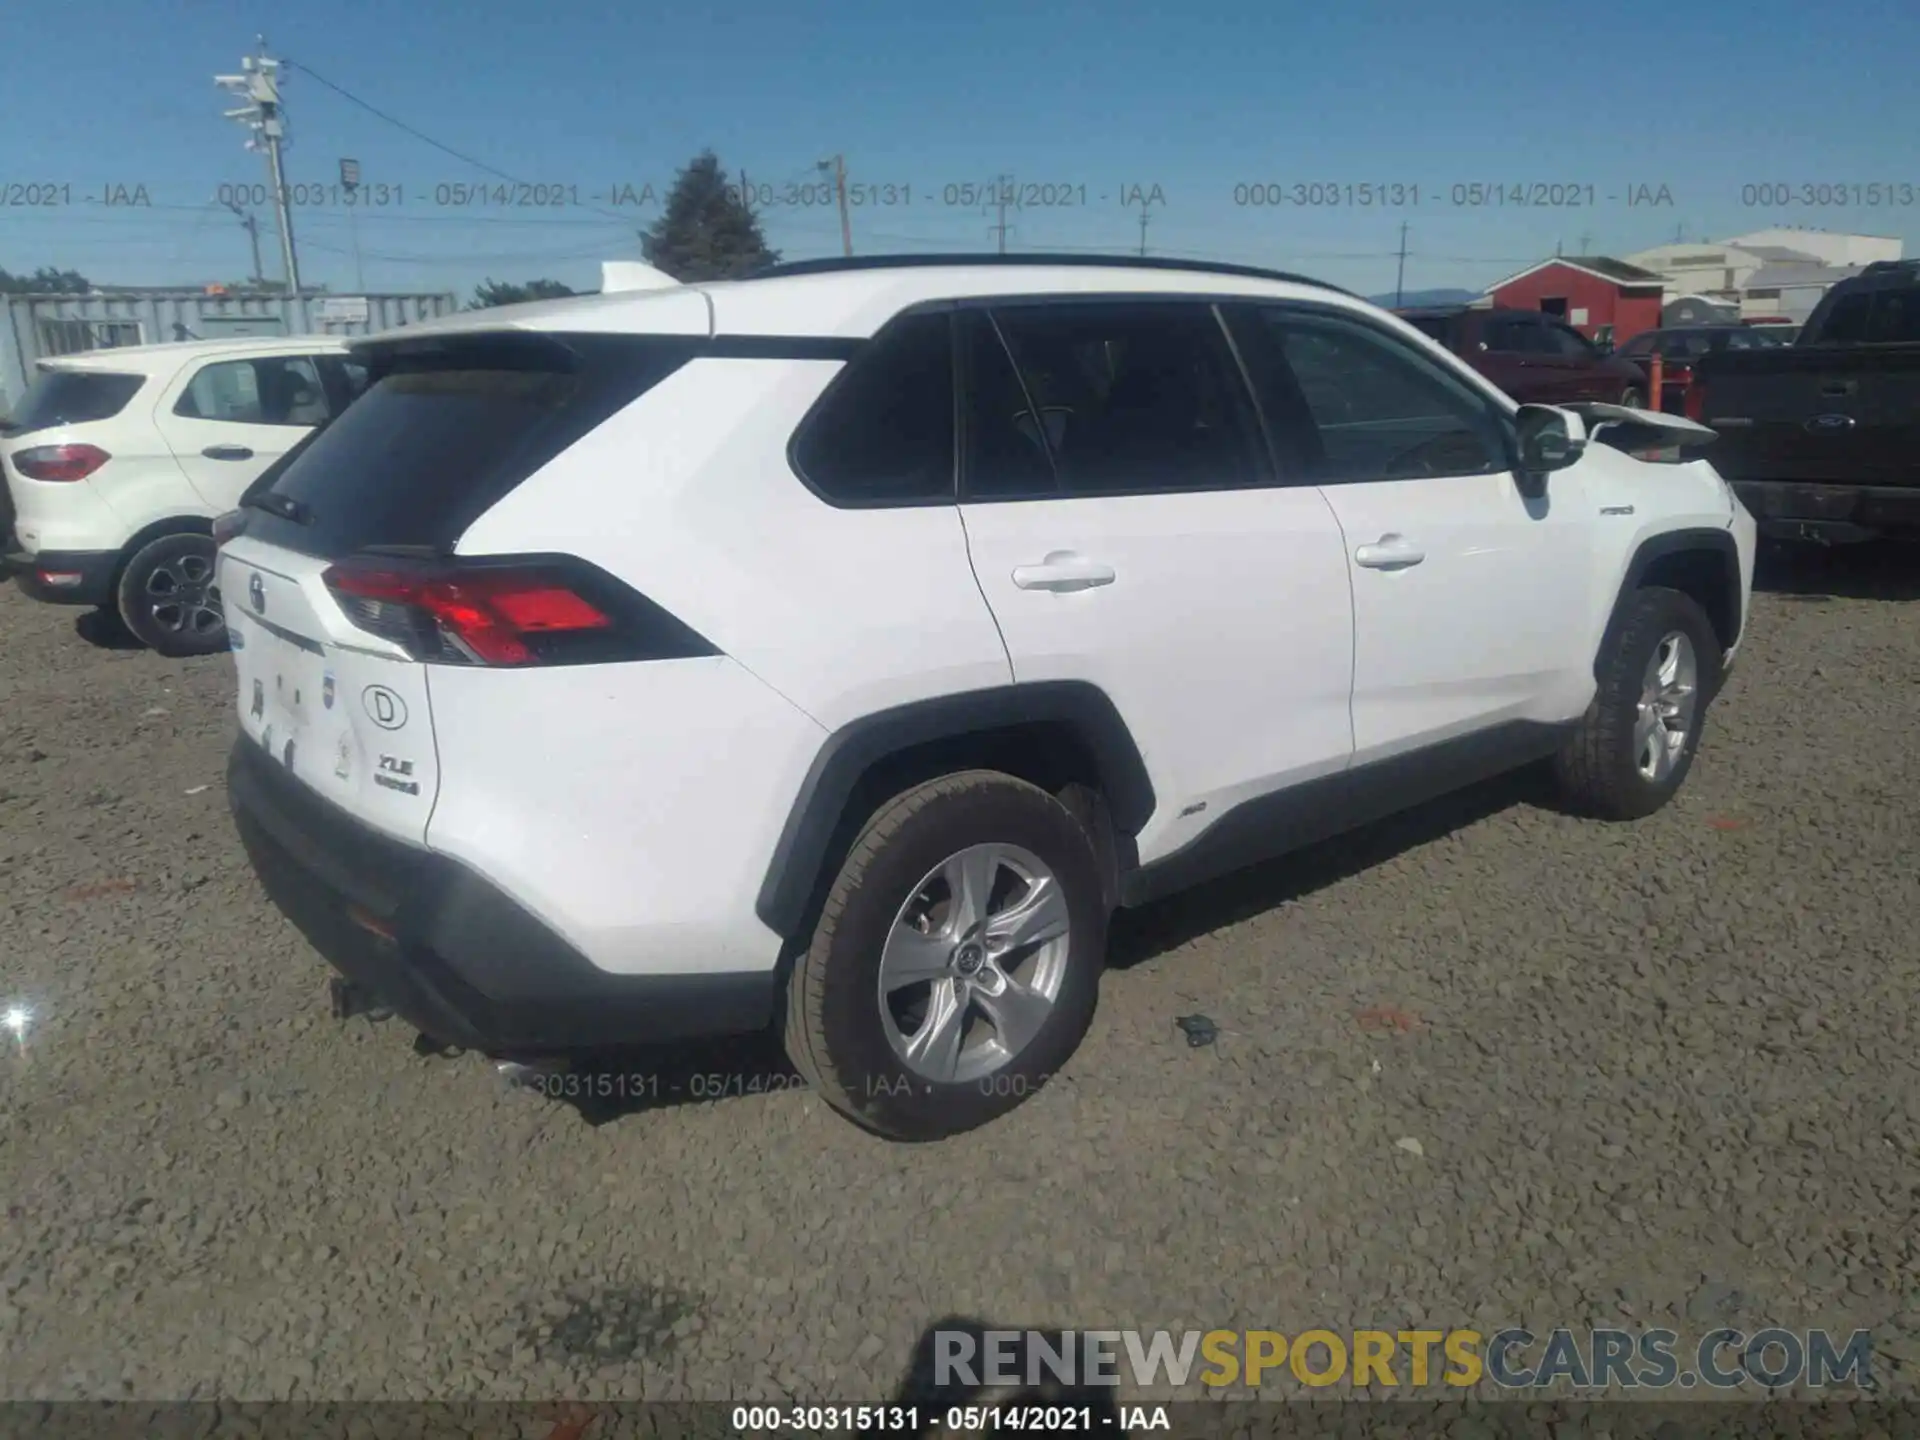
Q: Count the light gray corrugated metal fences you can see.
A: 1